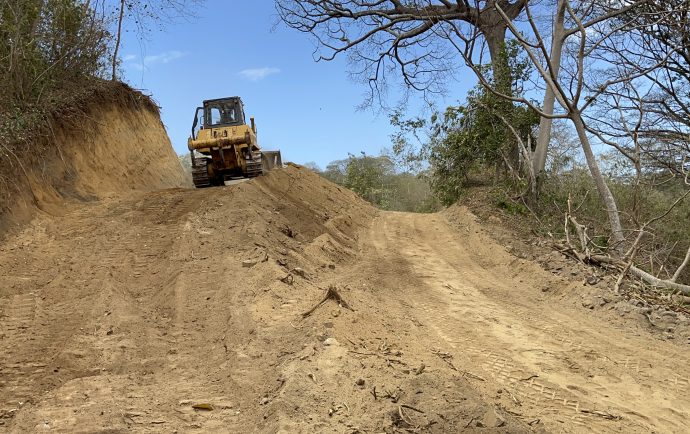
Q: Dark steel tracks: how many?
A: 2